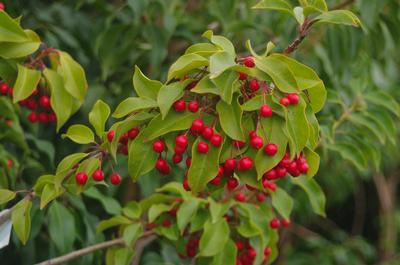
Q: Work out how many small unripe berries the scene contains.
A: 0